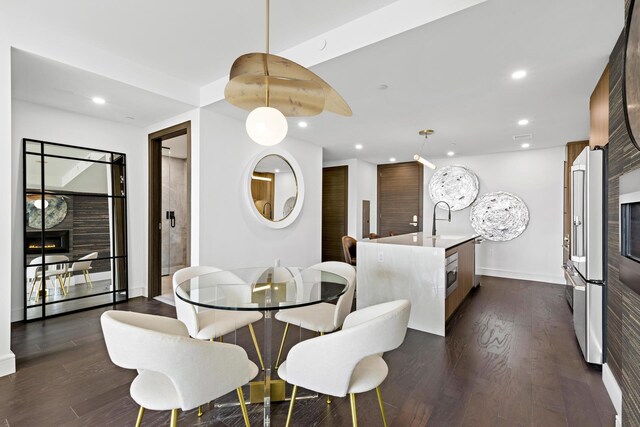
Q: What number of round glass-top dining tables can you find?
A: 1